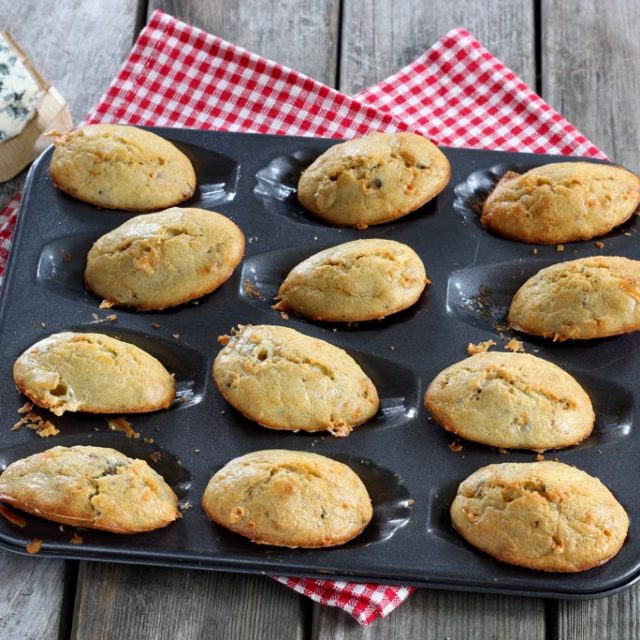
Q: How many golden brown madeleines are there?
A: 12